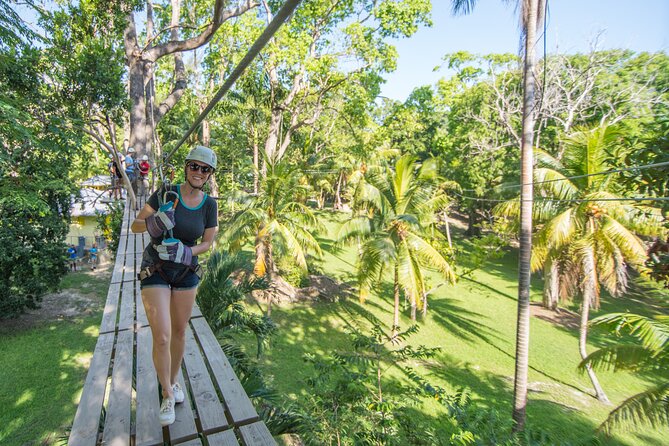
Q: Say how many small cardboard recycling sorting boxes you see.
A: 0